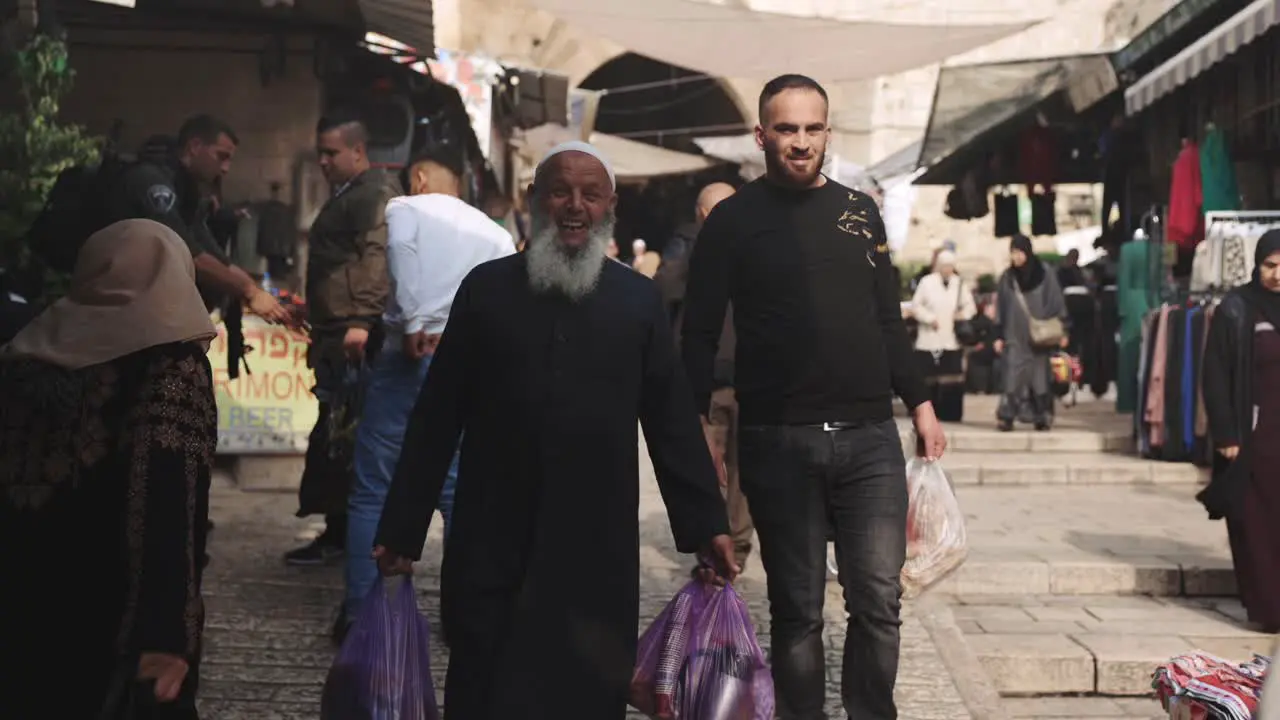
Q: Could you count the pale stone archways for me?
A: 1